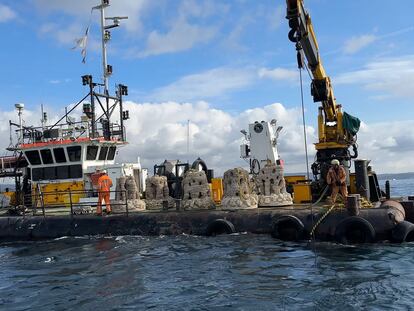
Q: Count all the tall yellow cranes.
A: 1